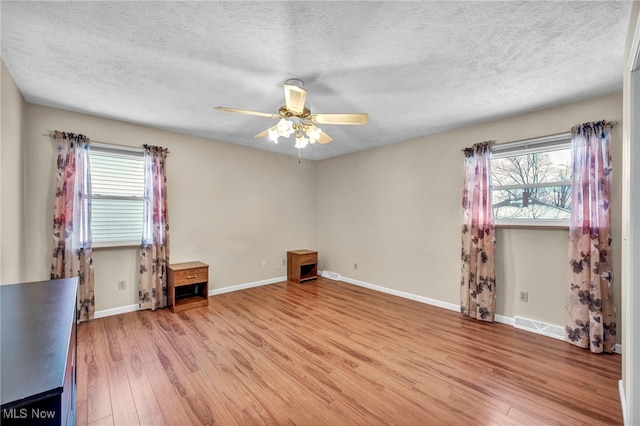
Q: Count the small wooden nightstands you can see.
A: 2